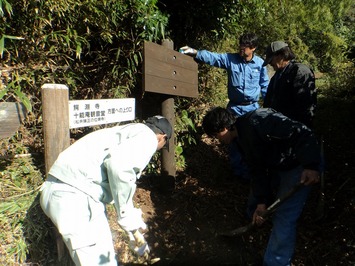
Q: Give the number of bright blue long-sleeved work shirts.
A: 1